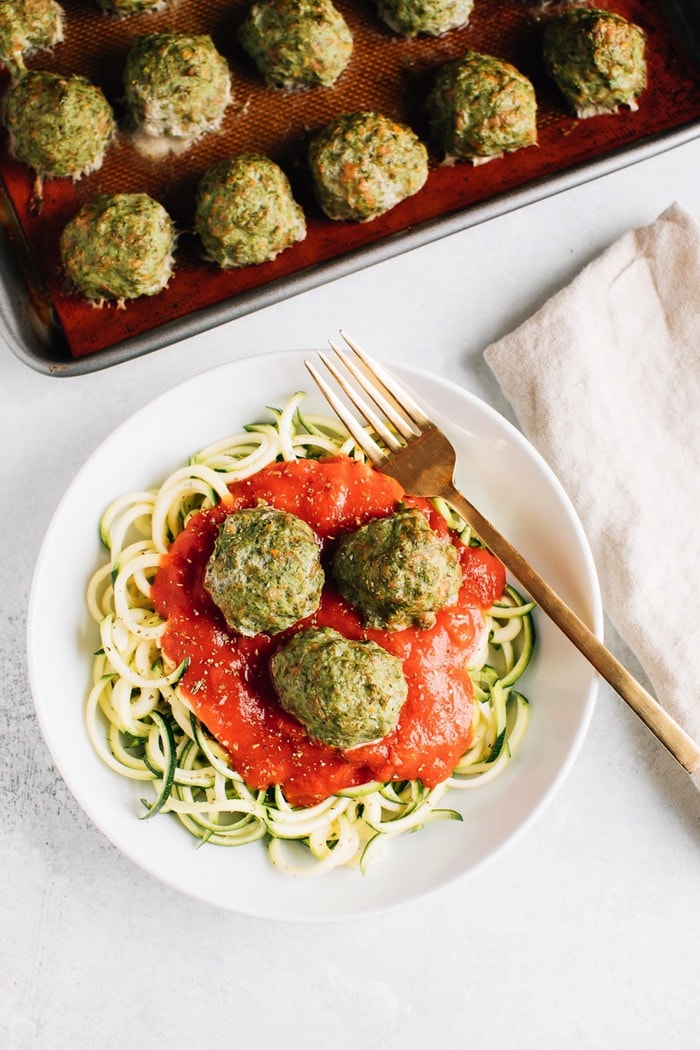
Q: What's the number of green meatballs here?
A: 14